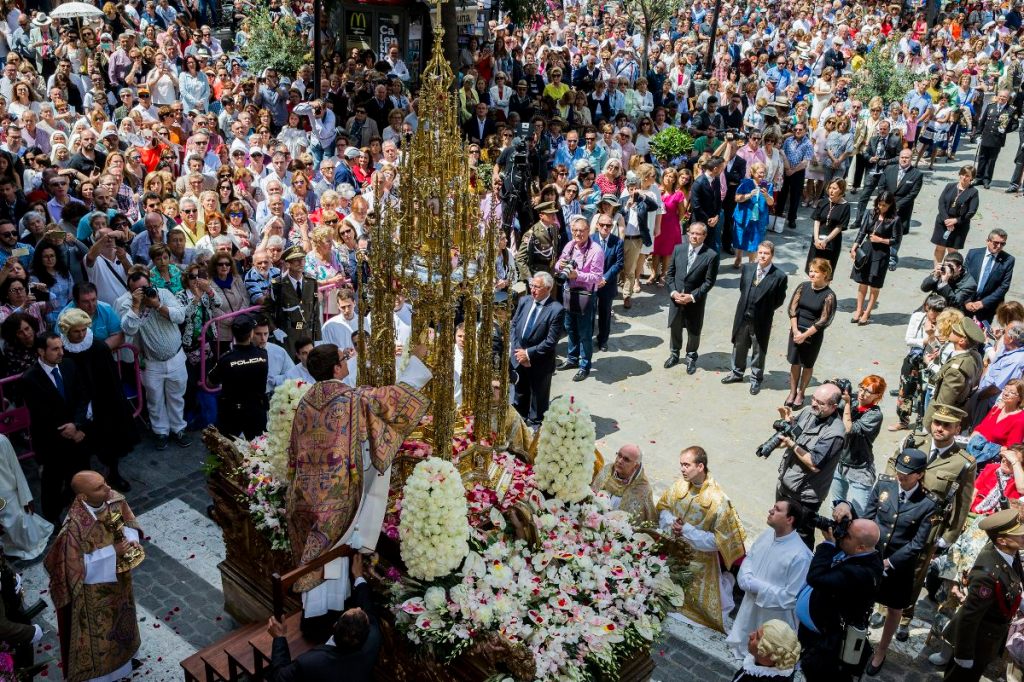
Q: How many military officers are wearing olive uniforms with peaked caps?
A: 5